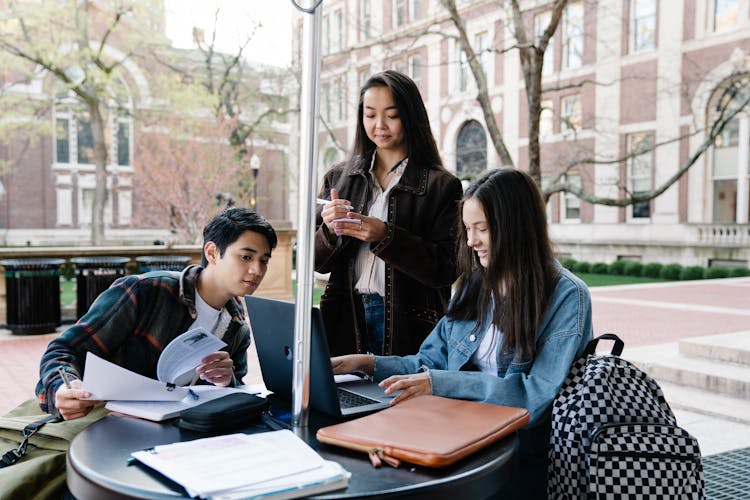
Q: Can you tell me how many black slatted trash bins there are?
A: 3